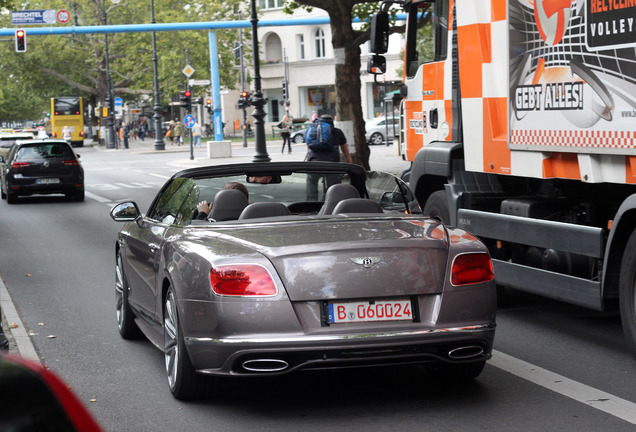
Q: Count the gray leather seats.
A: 4